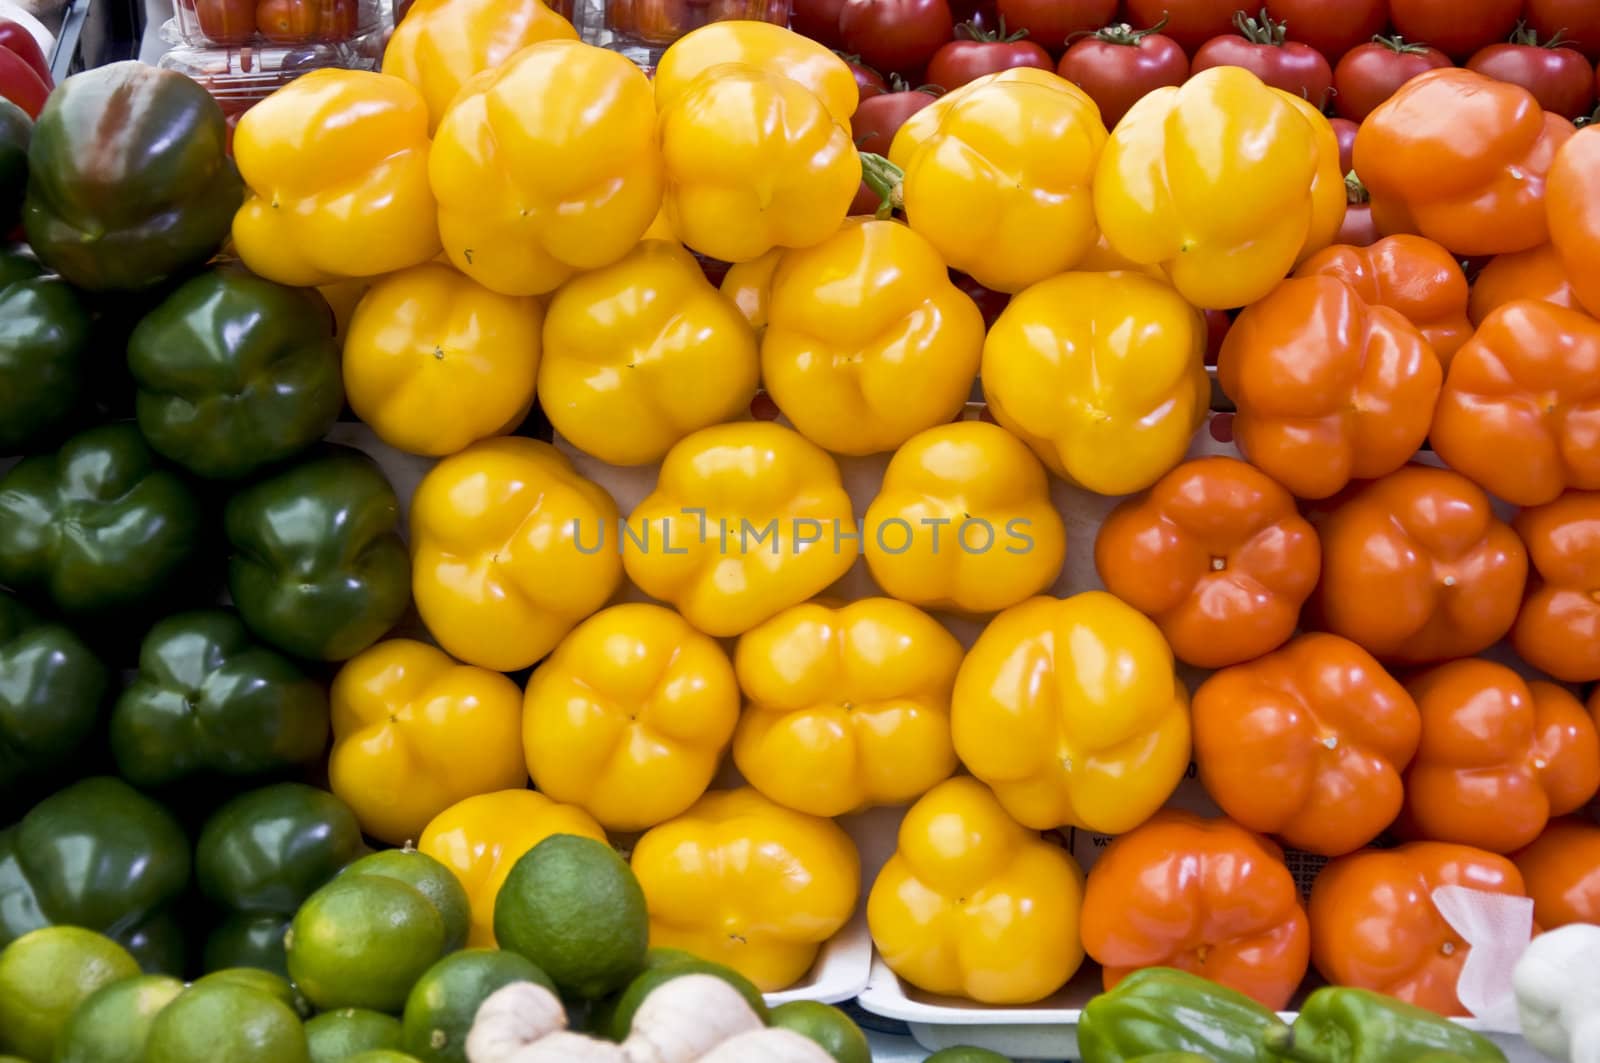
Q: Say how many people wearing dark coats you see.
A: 0